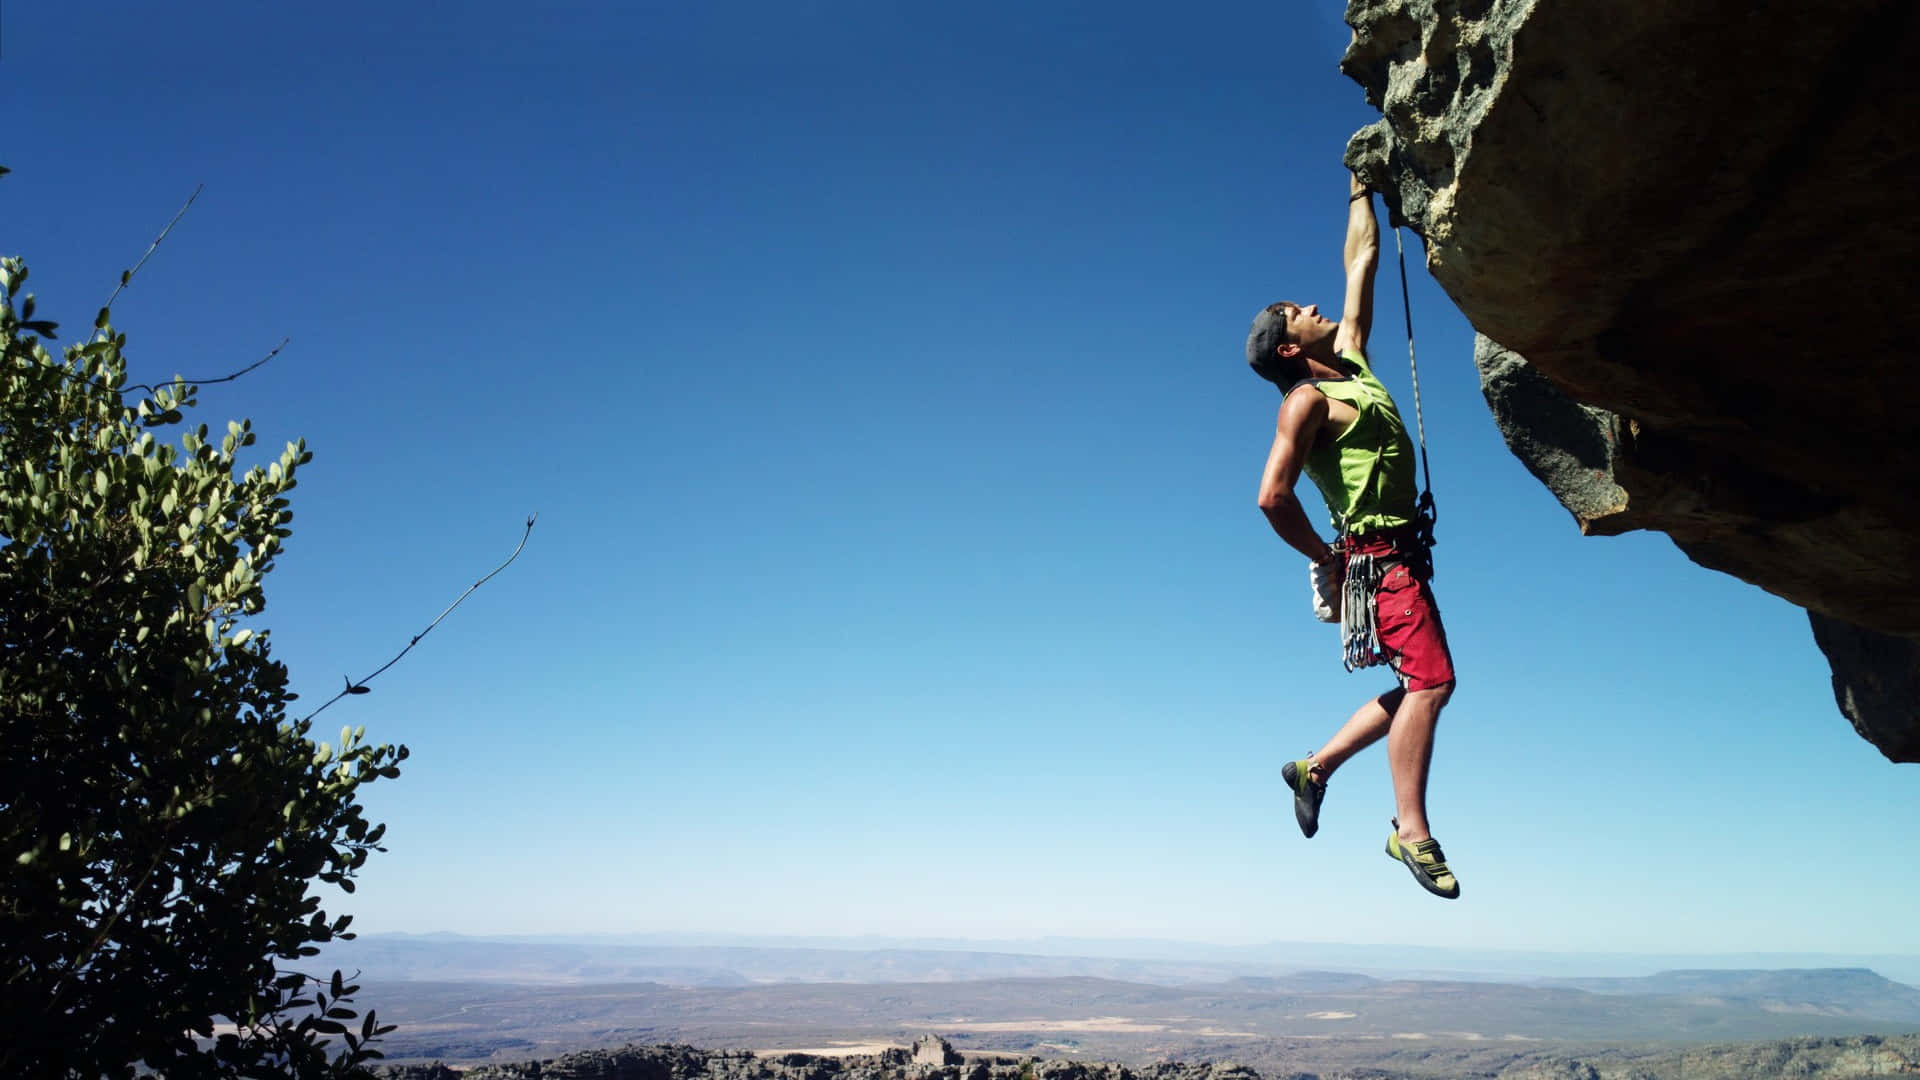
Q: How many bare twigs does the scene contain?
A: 3